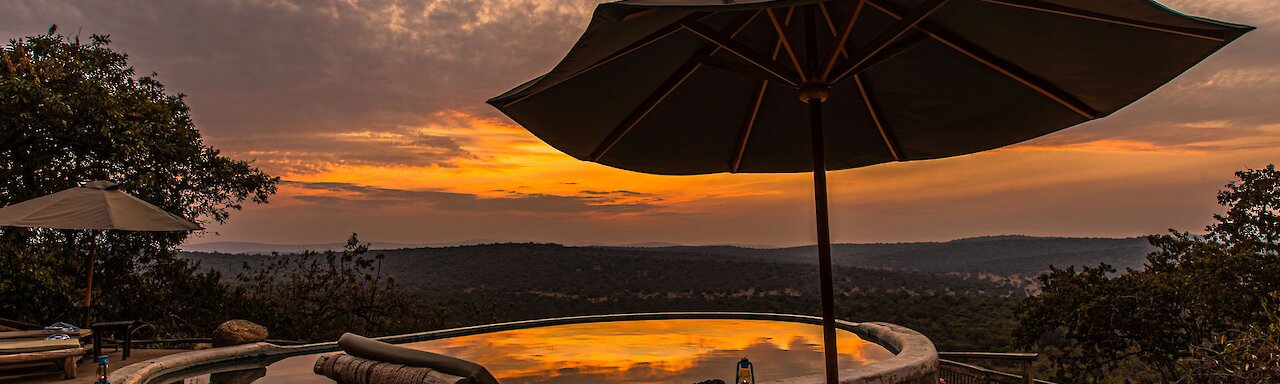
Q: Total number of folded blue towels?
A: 2